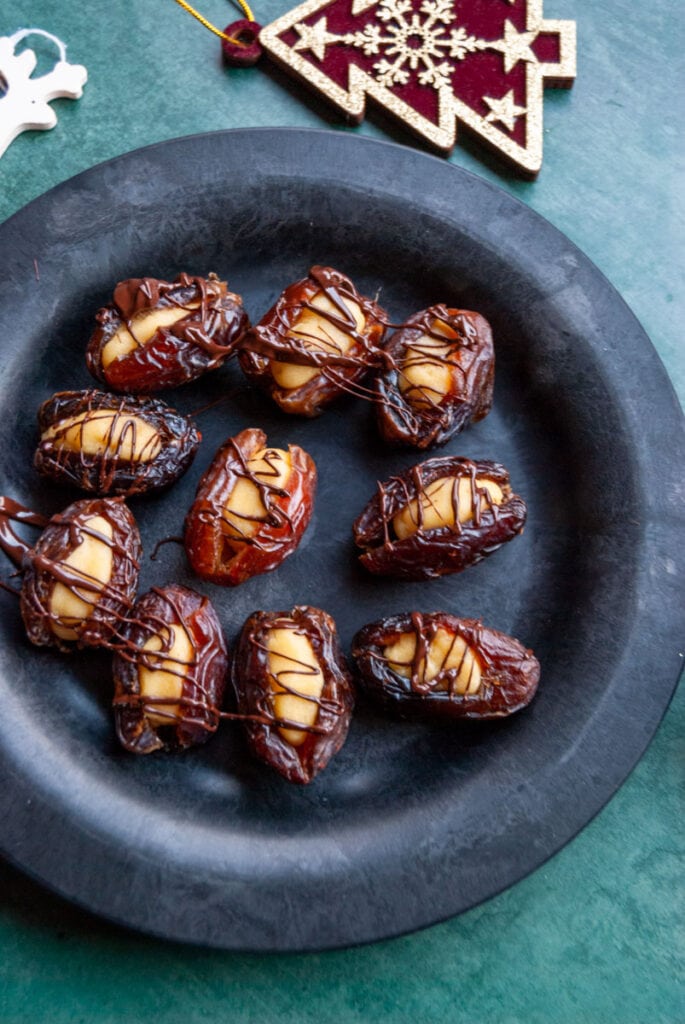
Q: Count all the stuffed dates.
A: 10